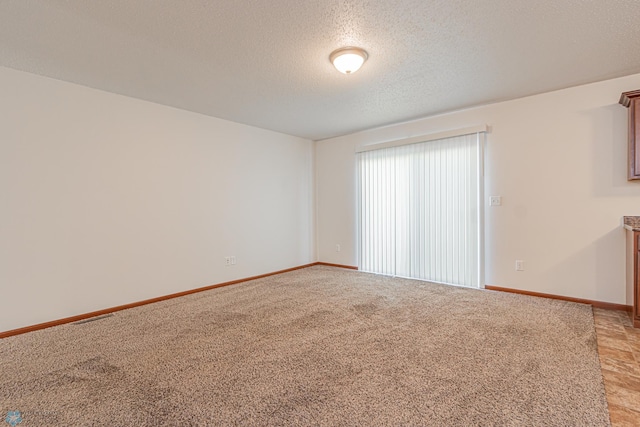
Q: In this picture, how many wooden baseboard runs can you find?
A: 3